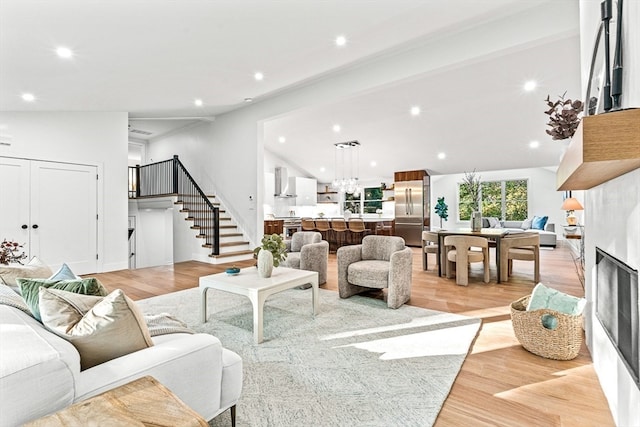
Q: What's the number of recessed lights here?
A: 13